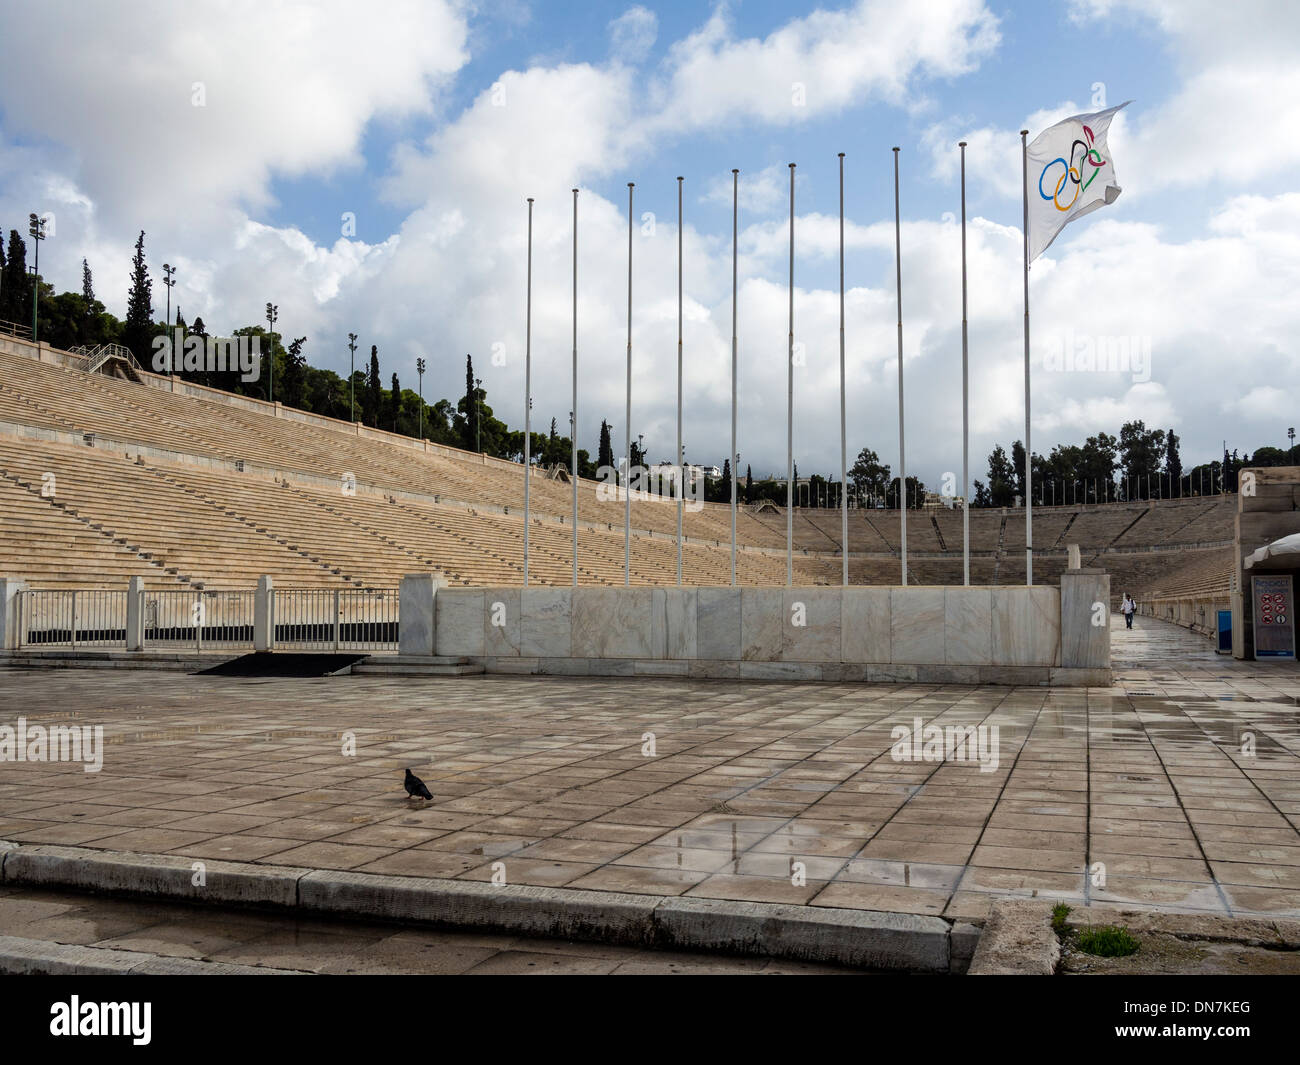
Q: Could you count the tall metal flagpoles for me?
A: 10